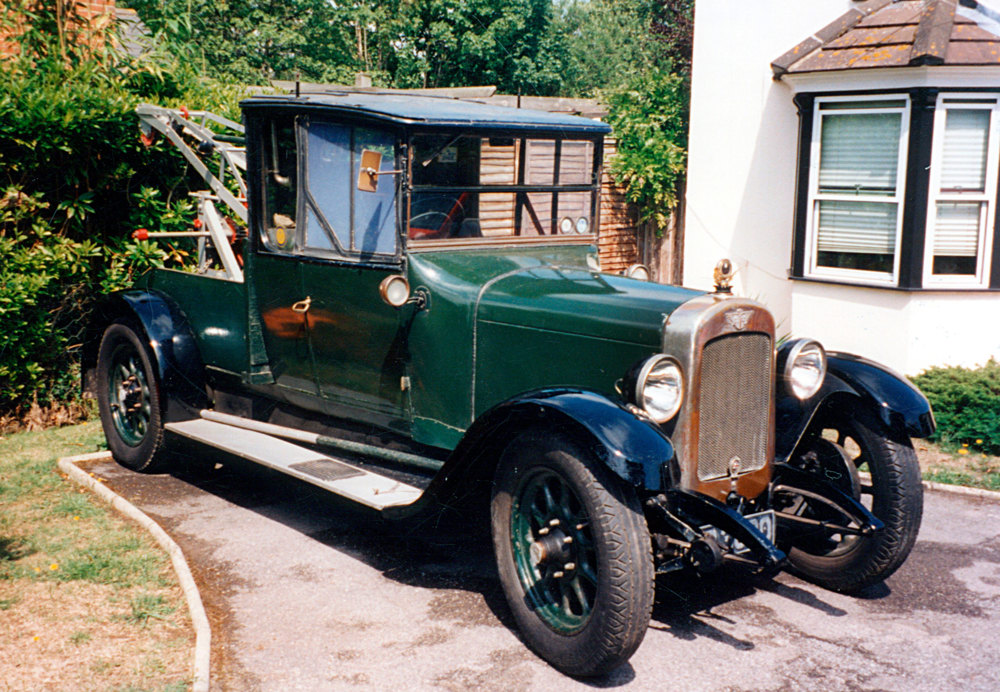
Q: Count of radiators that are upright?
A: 1